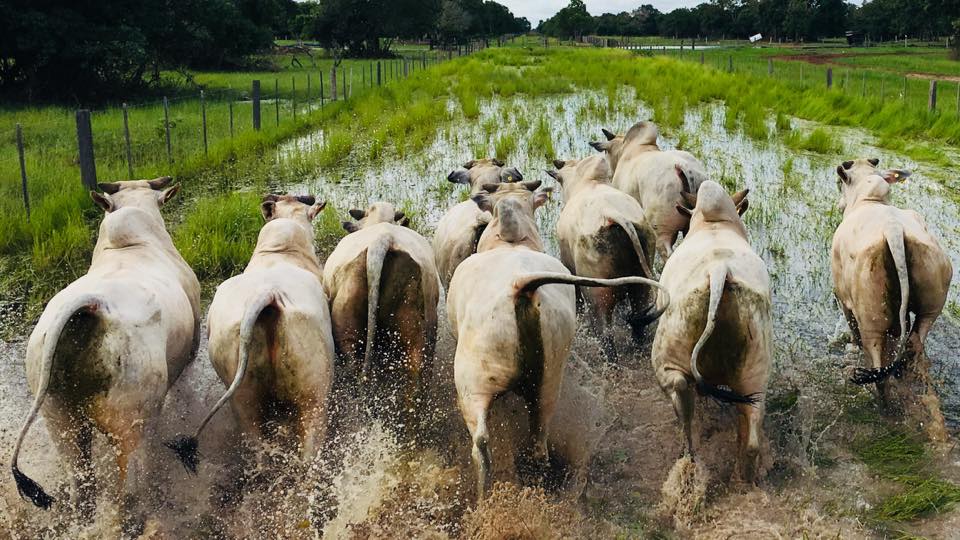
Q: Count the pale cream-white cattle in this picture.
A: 9